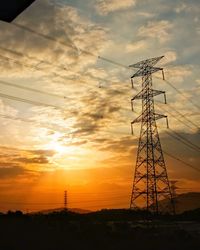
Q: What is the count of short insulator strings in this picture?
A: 6